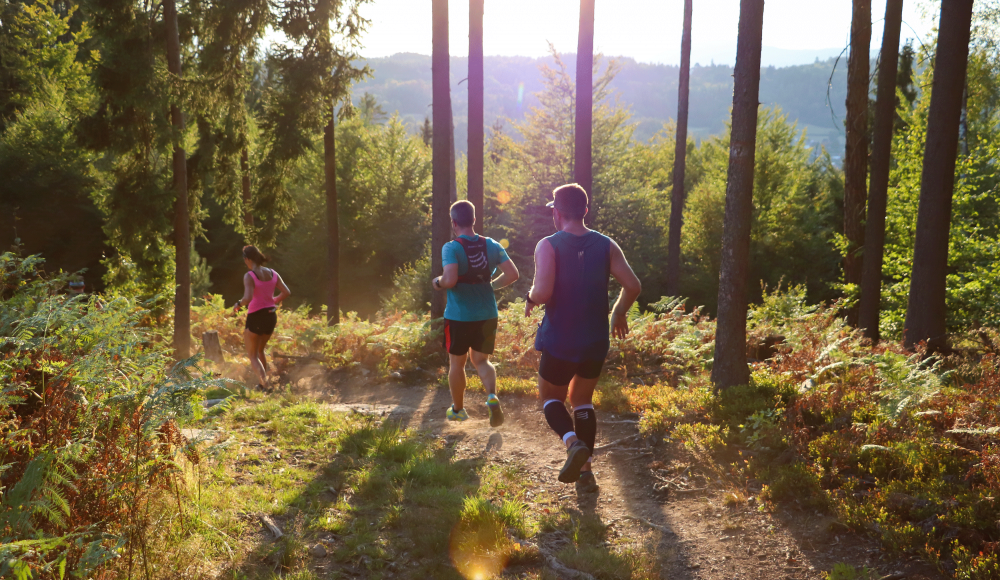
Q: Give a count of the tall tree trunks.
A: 10